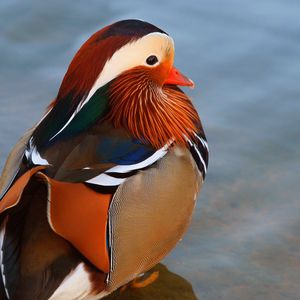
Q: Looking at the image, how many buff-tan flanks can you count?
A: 1